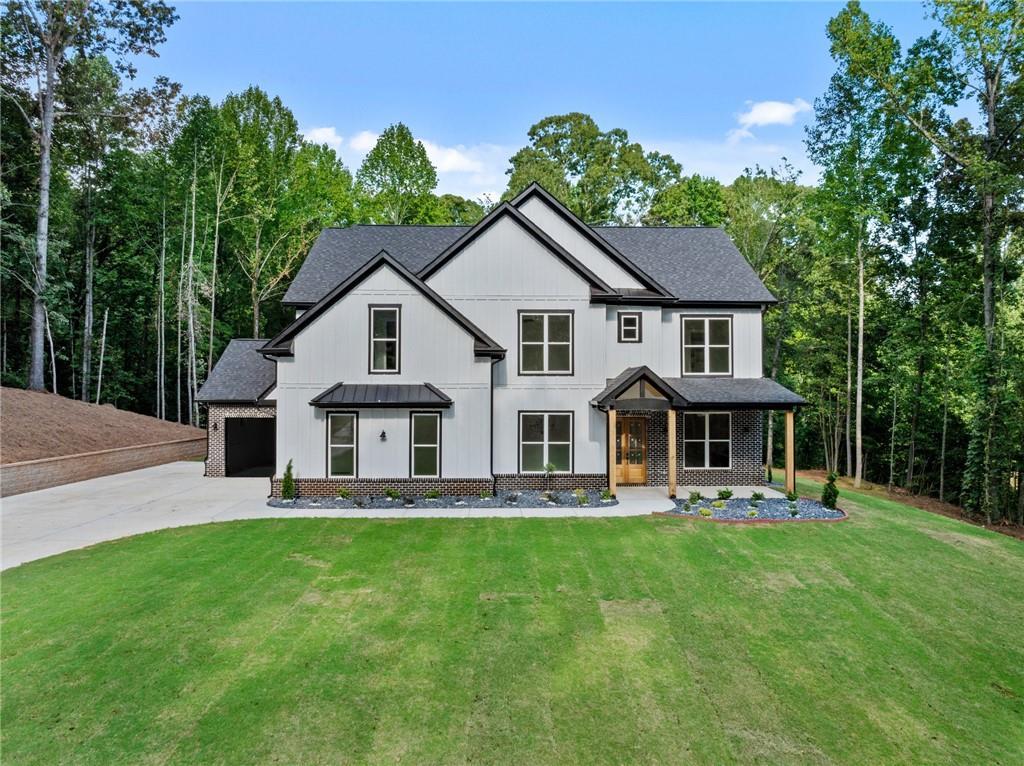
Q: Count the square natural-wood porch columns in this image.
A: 3